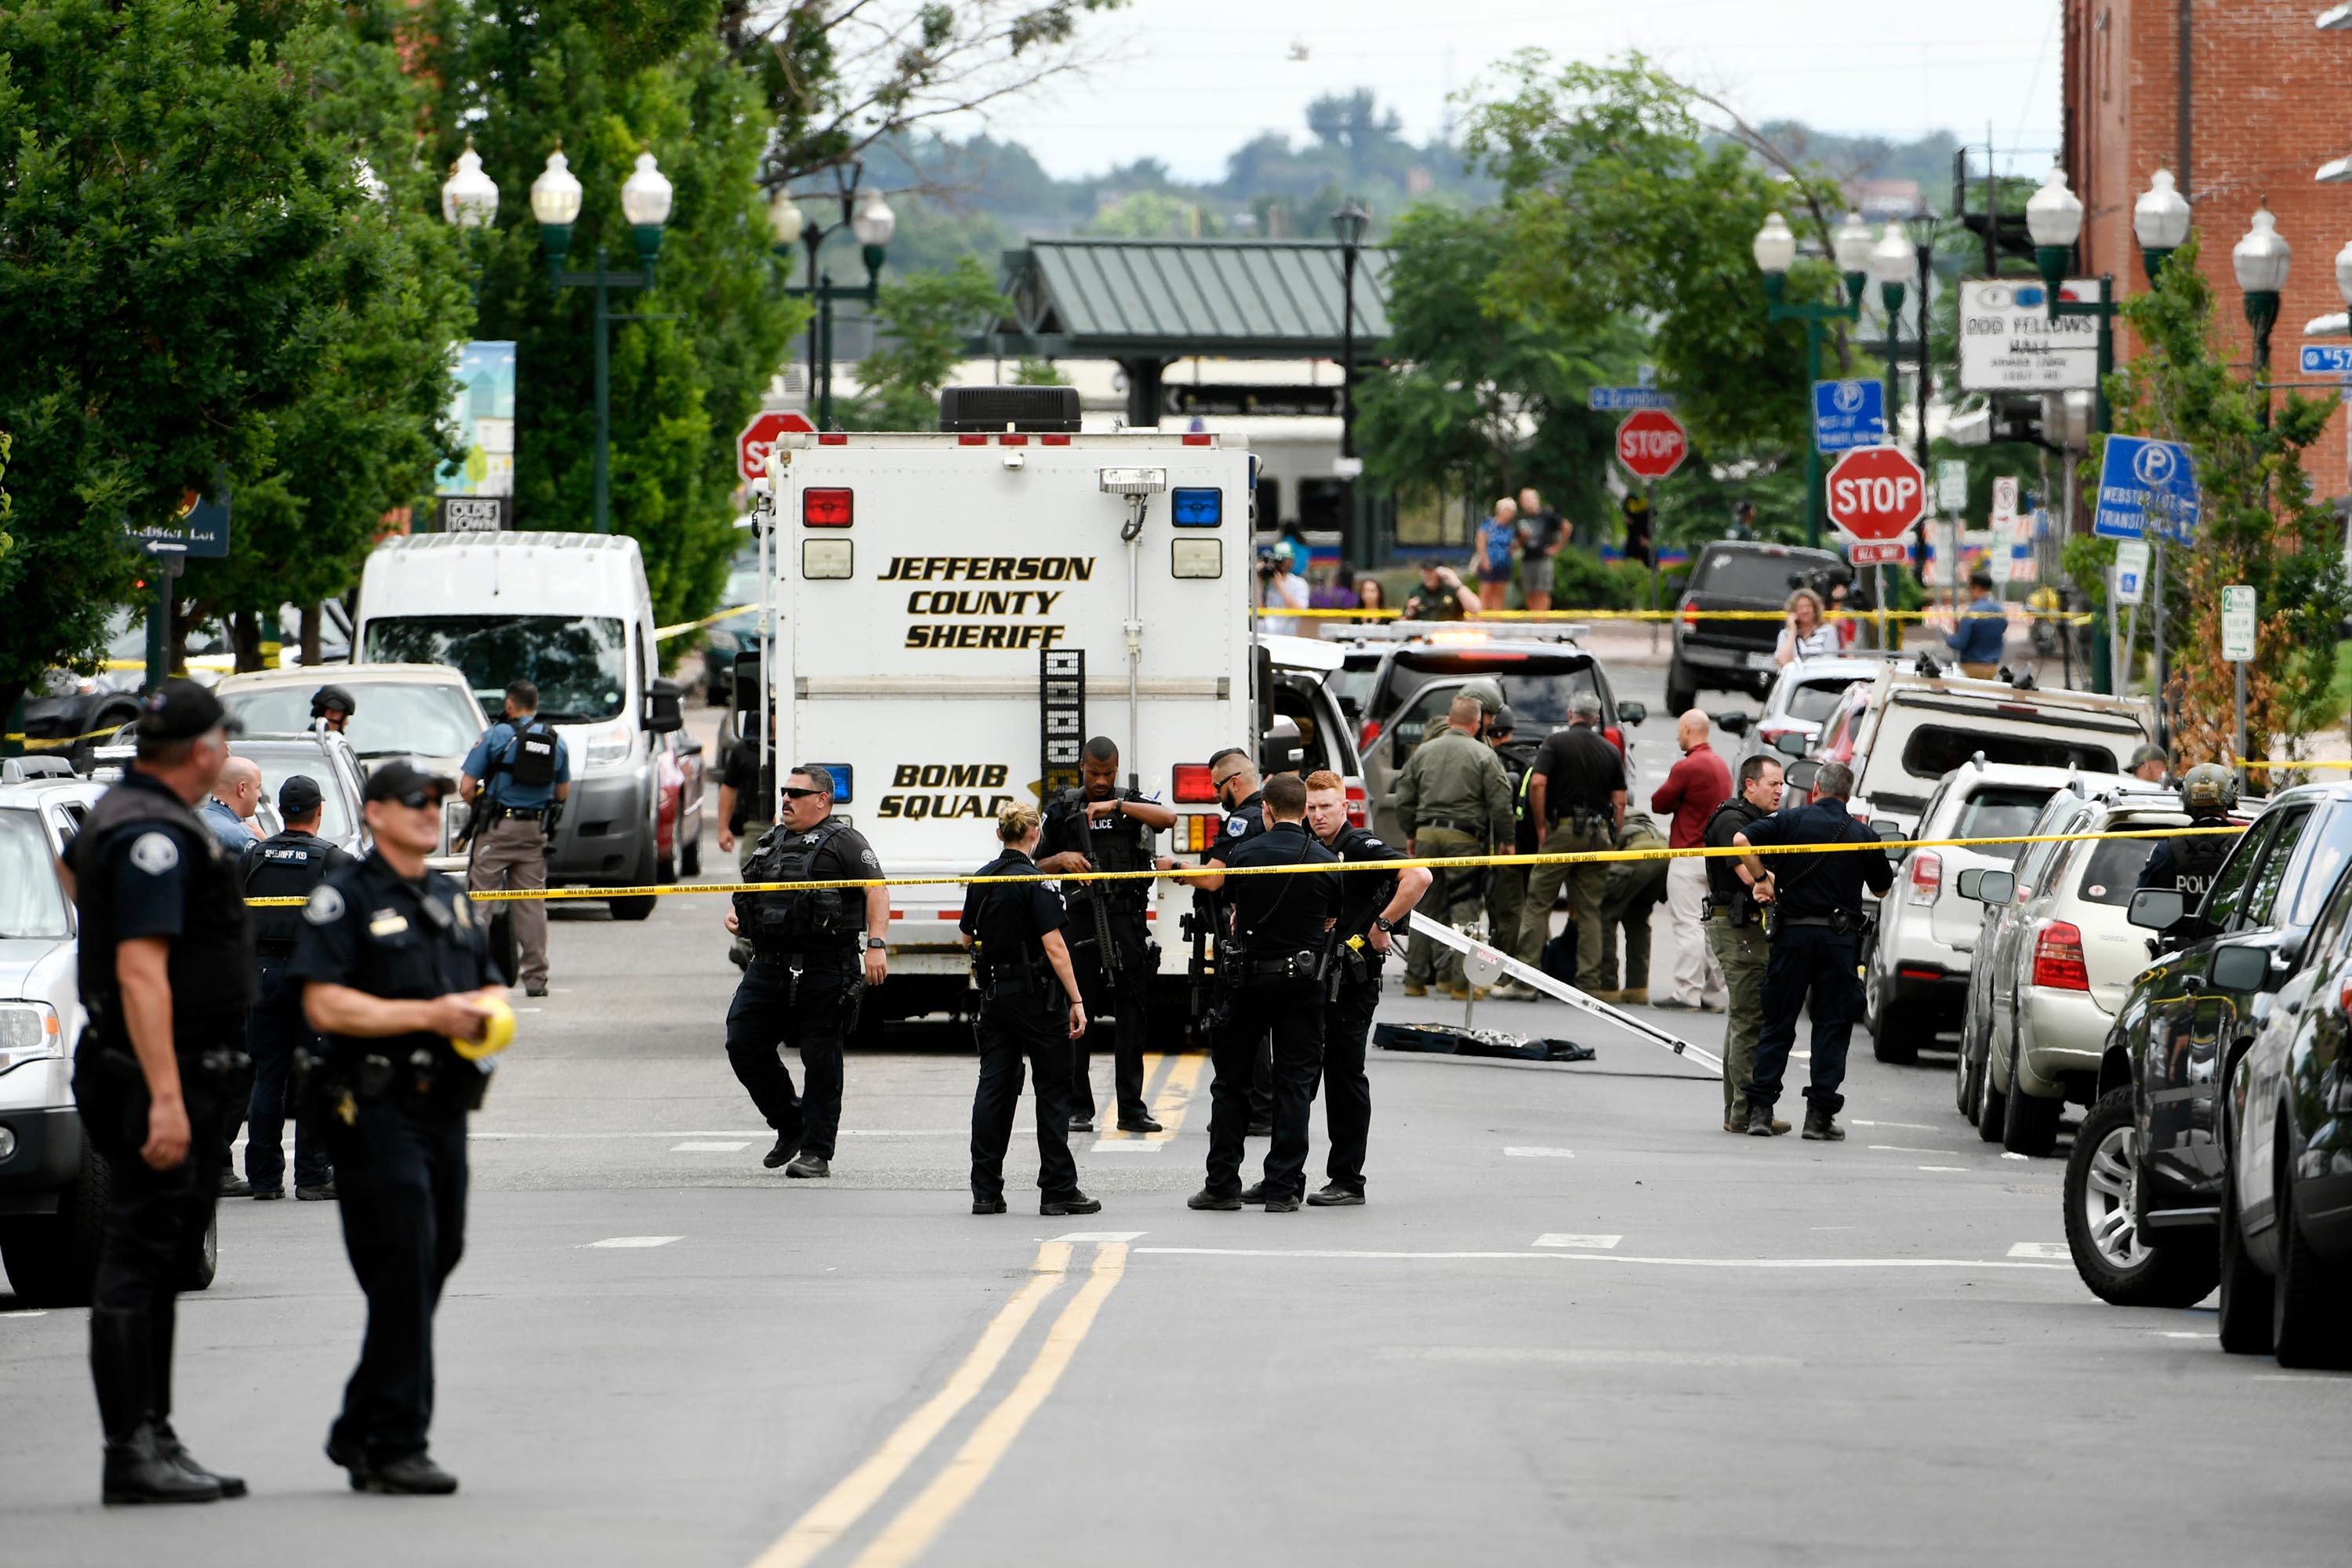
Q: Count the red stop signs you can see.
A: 3